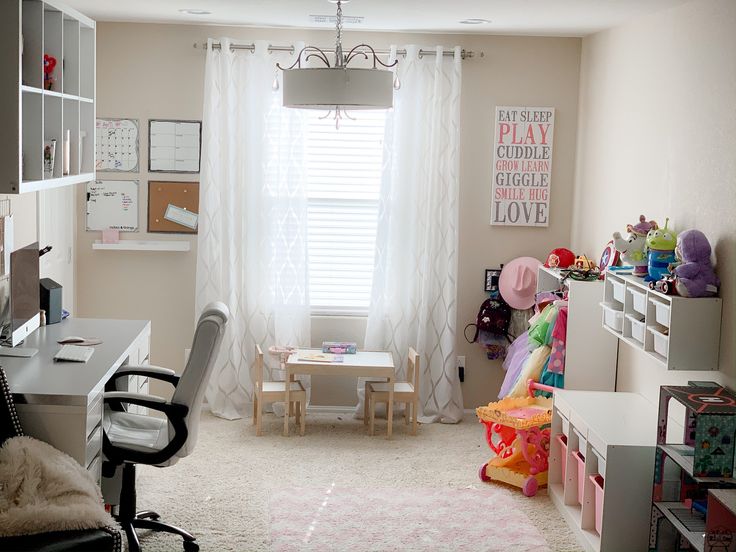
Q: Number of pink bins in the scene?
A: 3